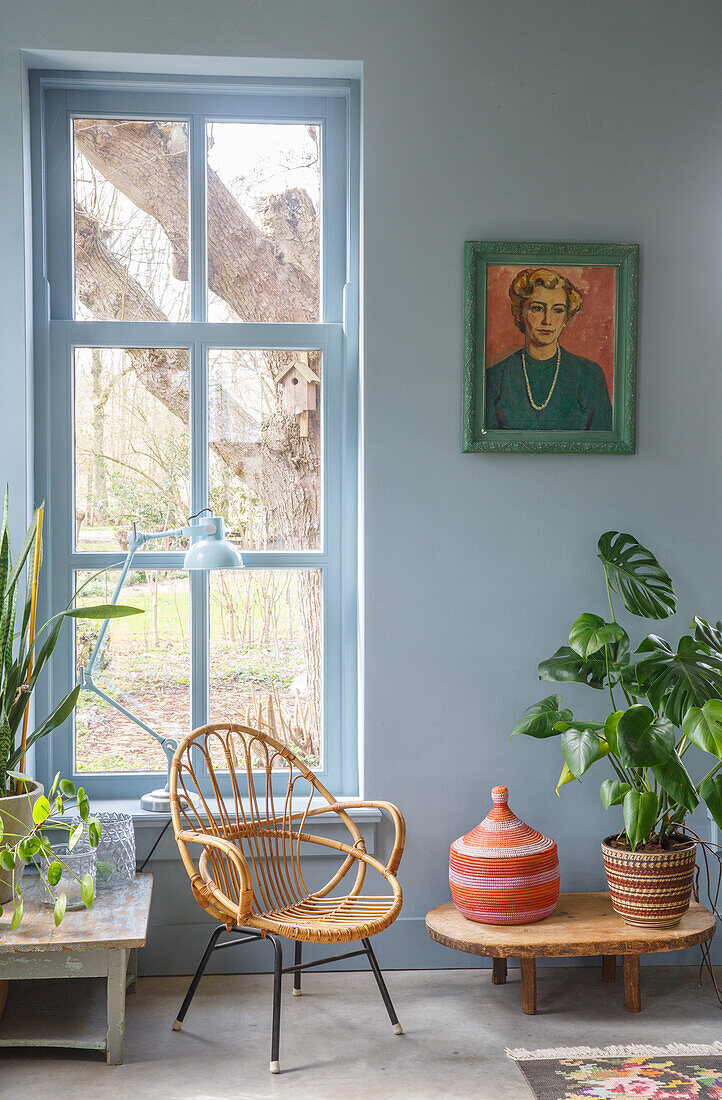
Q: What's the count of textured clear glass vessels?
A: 2